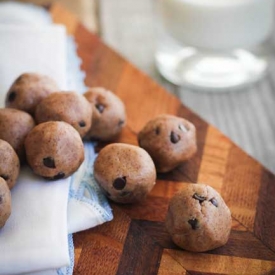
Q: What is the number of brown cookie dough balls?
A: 10